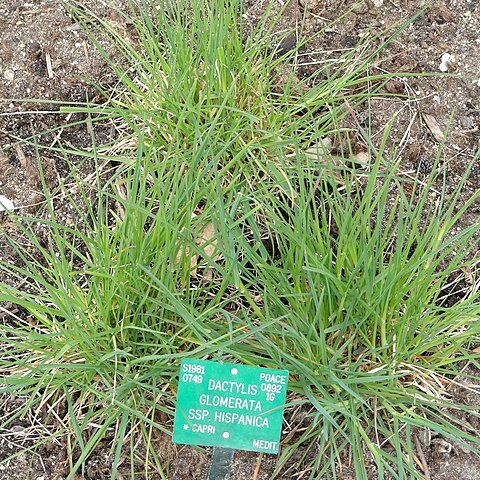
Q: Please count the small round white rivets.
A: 2